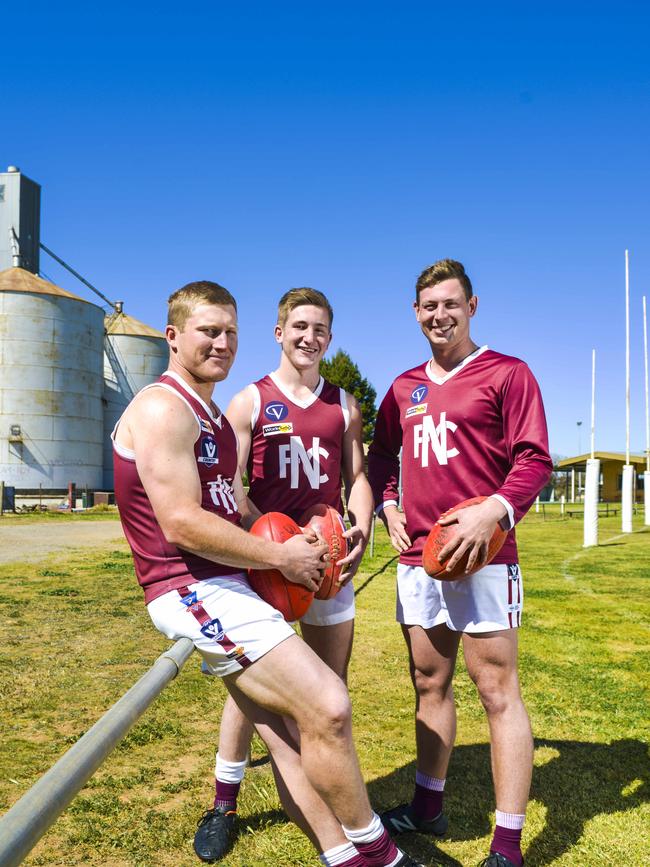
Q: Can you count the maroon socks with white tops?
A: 5